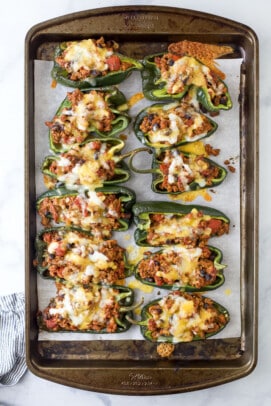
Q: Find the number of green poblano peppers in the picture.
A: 12